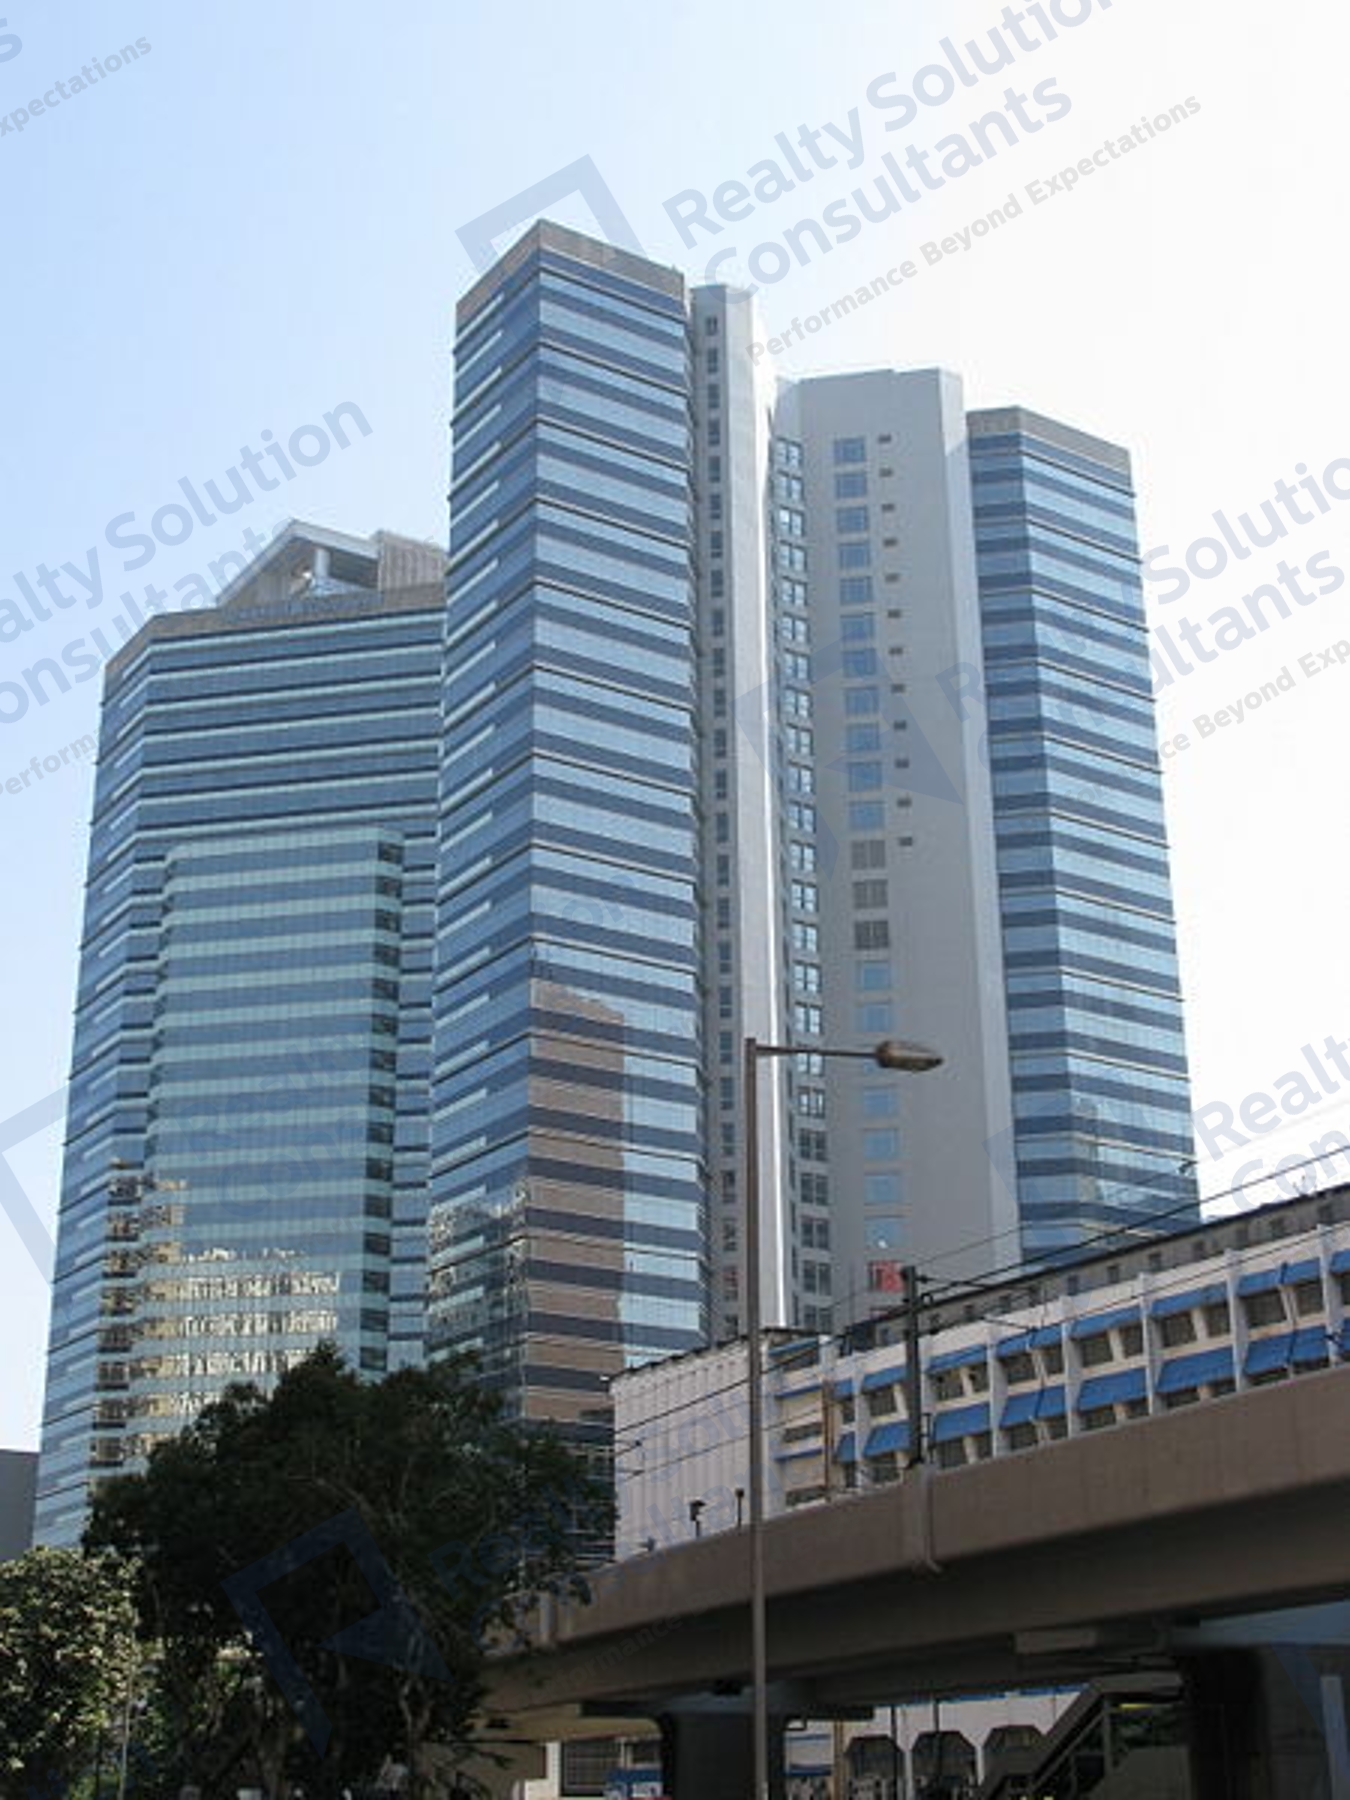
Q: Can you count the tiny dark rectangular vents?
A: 12